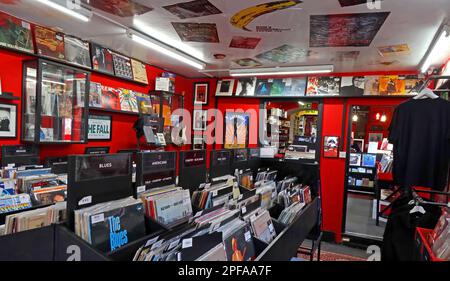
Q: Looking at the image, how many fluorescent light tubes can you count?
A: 4